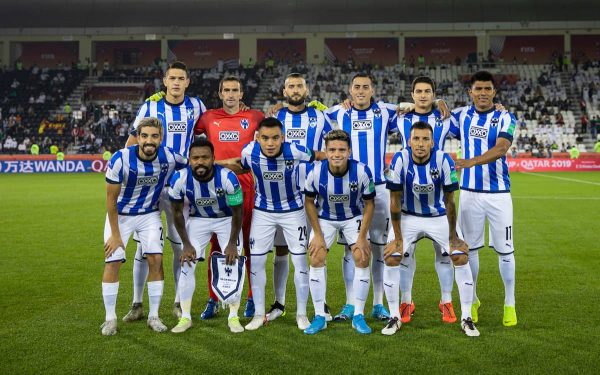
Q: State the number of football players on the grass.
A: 11